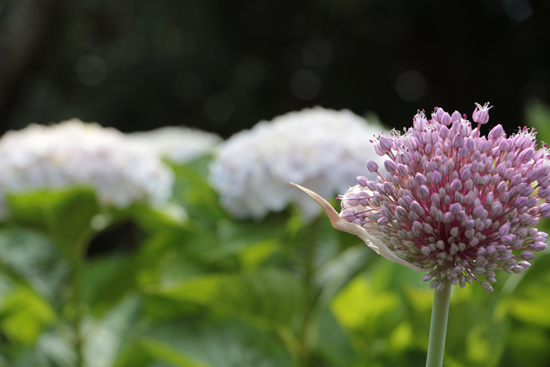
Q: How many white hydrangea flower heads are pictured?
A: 3